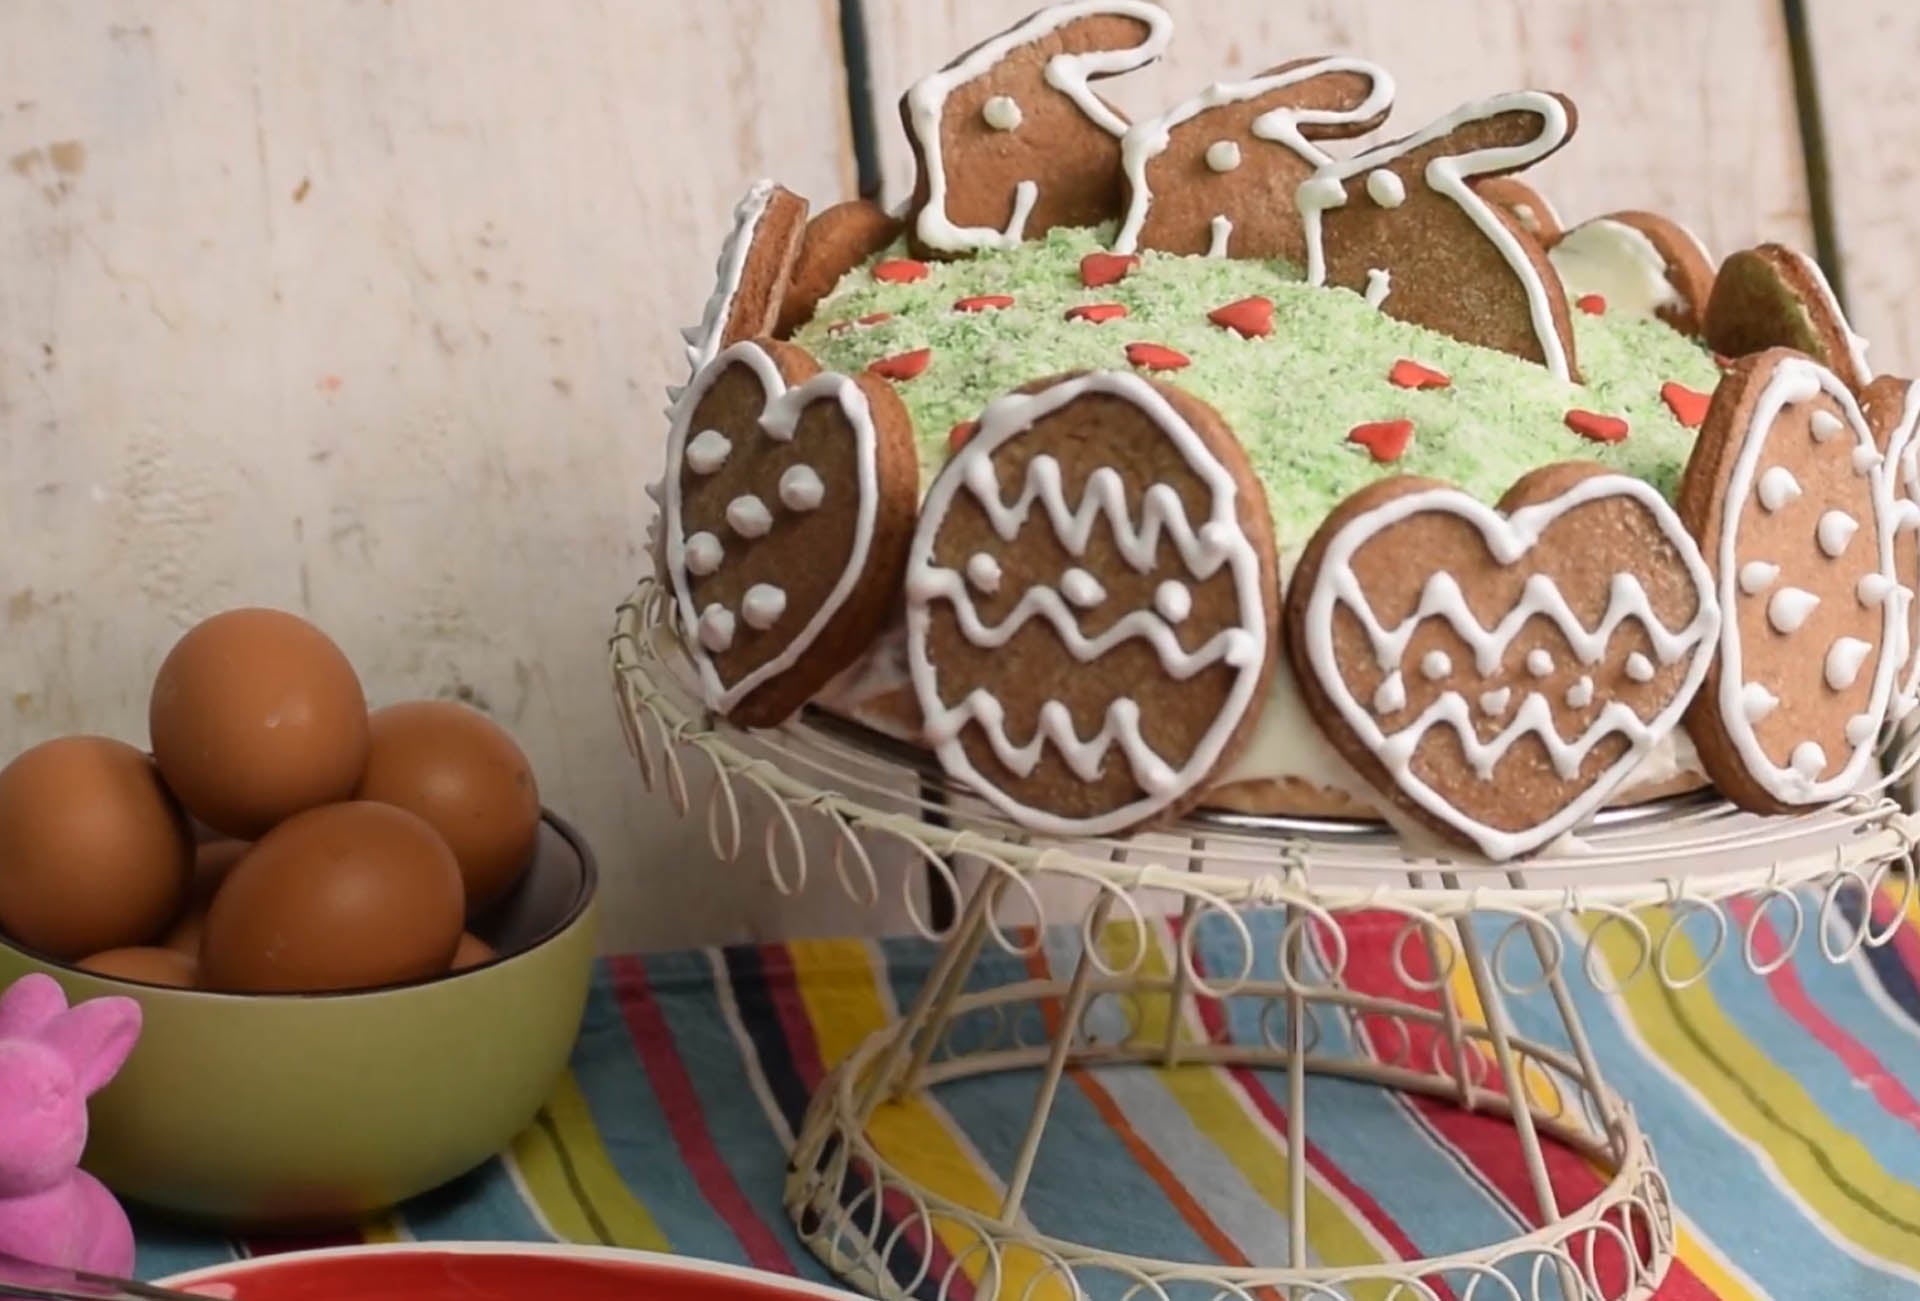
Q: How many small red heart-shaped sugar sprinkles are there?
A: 14